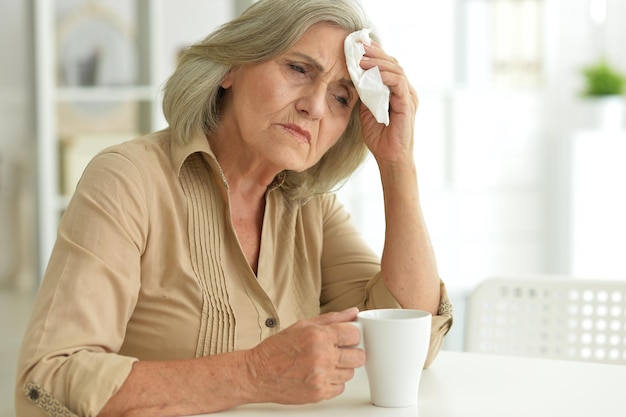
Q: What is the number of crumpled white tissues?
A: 1